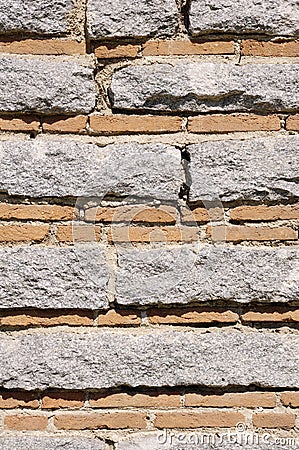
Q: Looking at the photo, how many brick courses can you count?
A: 7